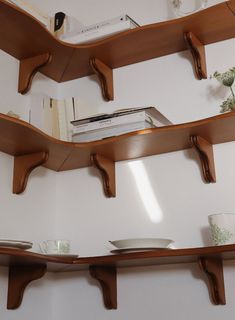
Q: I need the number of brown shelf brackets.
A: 9